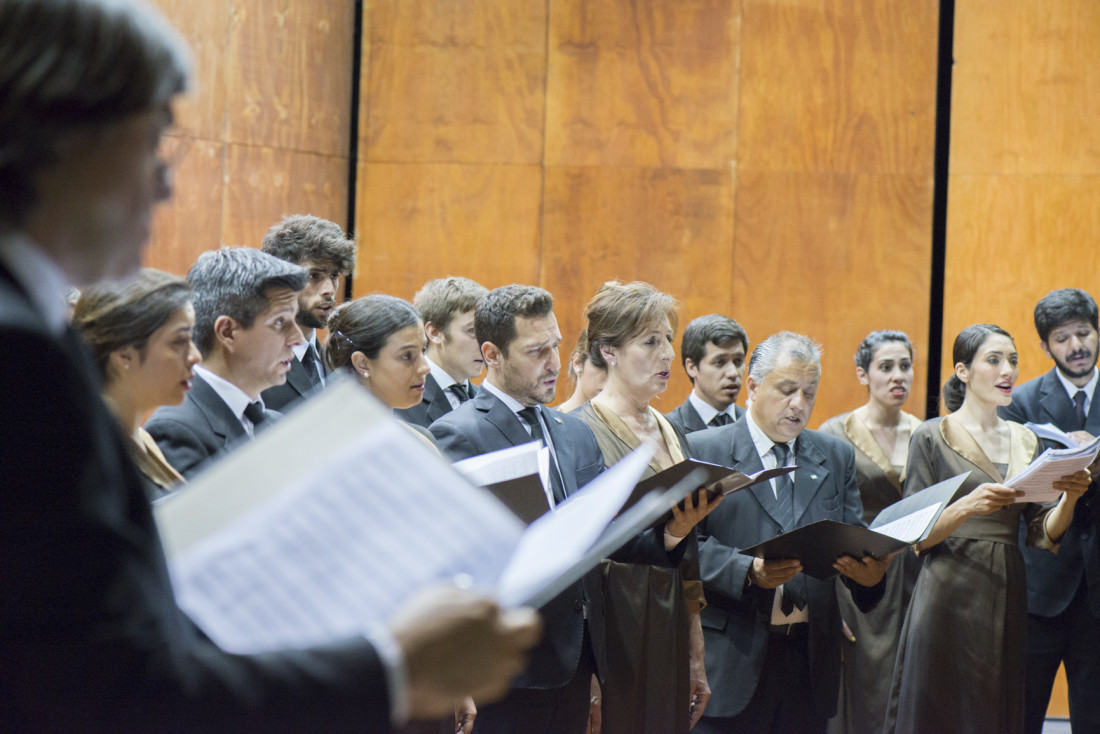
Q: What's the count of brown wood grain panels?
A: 12